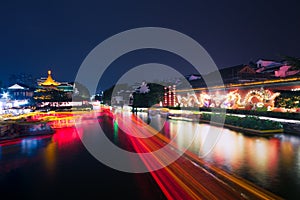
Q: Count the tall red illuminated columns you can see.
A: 3